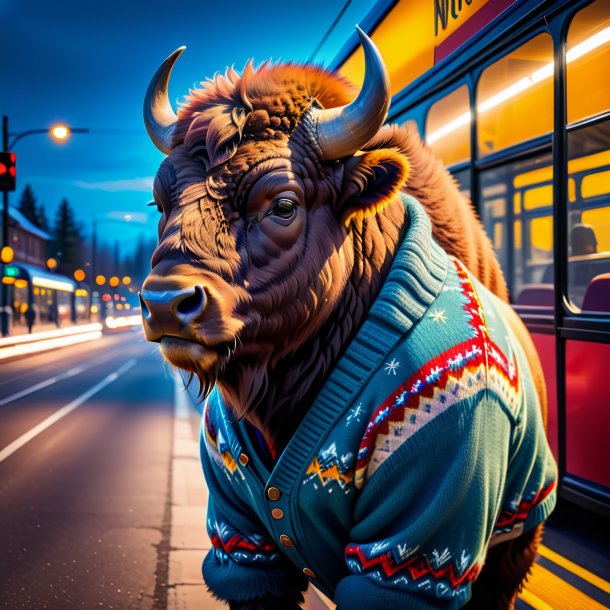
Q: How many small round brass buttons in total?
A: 5